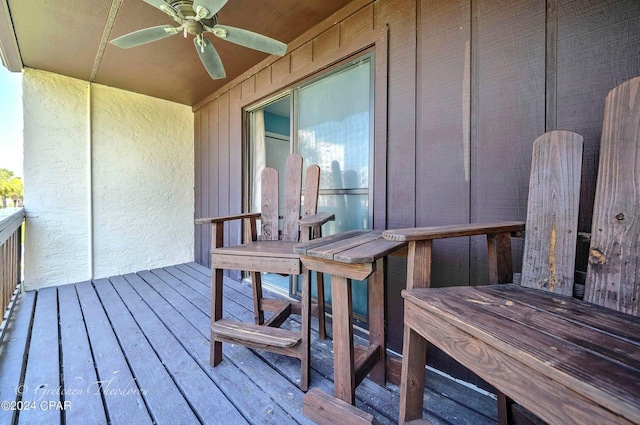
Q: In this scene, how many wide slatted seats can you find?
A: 2